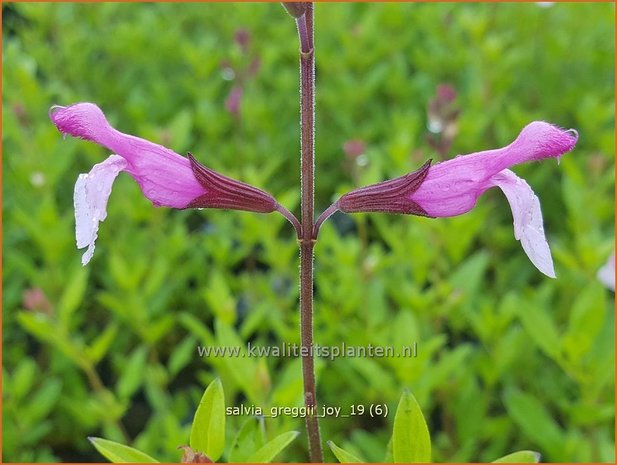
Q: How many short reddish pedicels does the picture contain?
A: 2